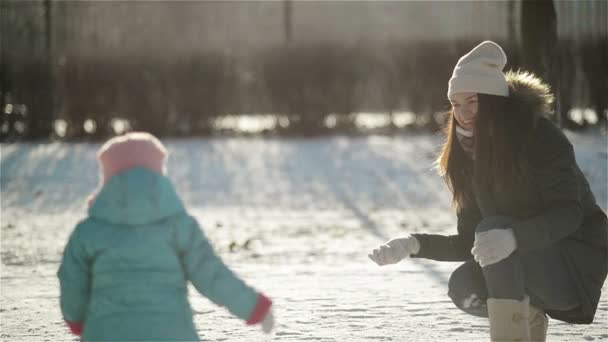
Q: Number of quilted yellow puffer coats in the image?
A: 0